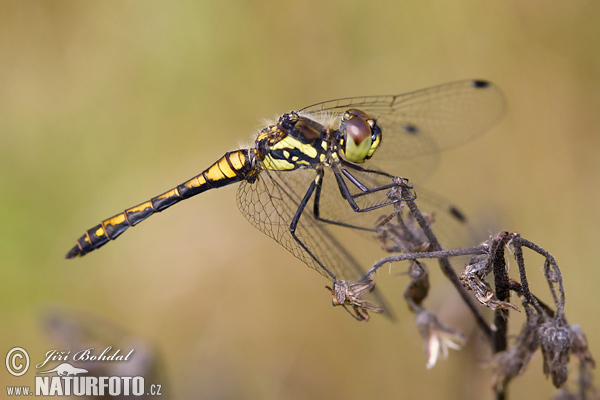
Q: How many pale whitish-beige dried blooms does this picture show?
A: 1